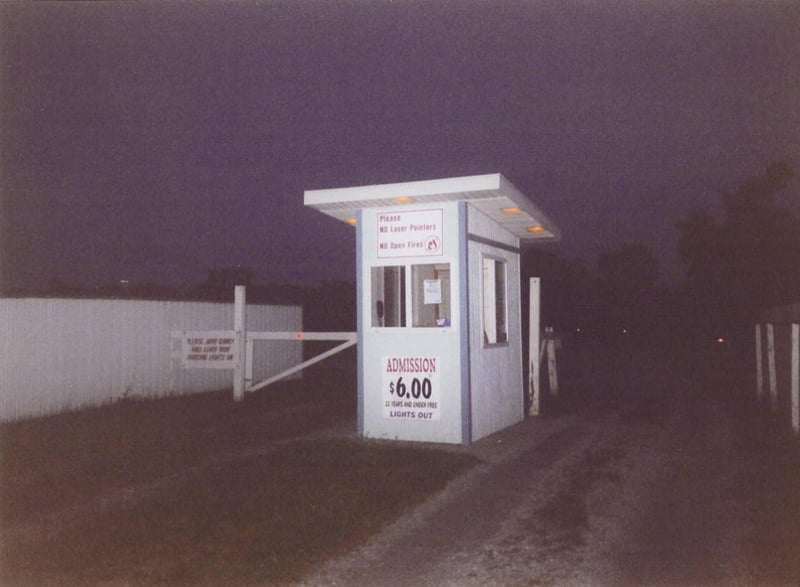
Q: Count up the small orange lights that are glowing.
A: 4